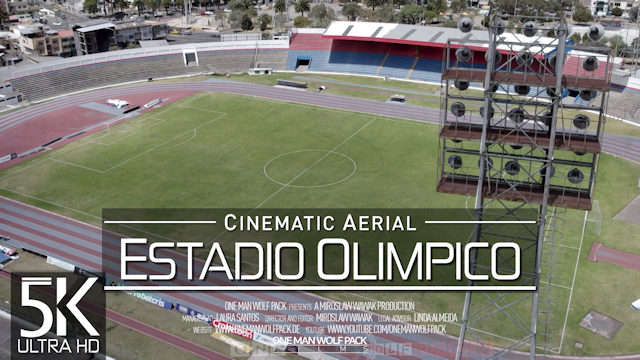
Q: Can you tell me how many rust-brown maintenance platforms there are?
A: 3